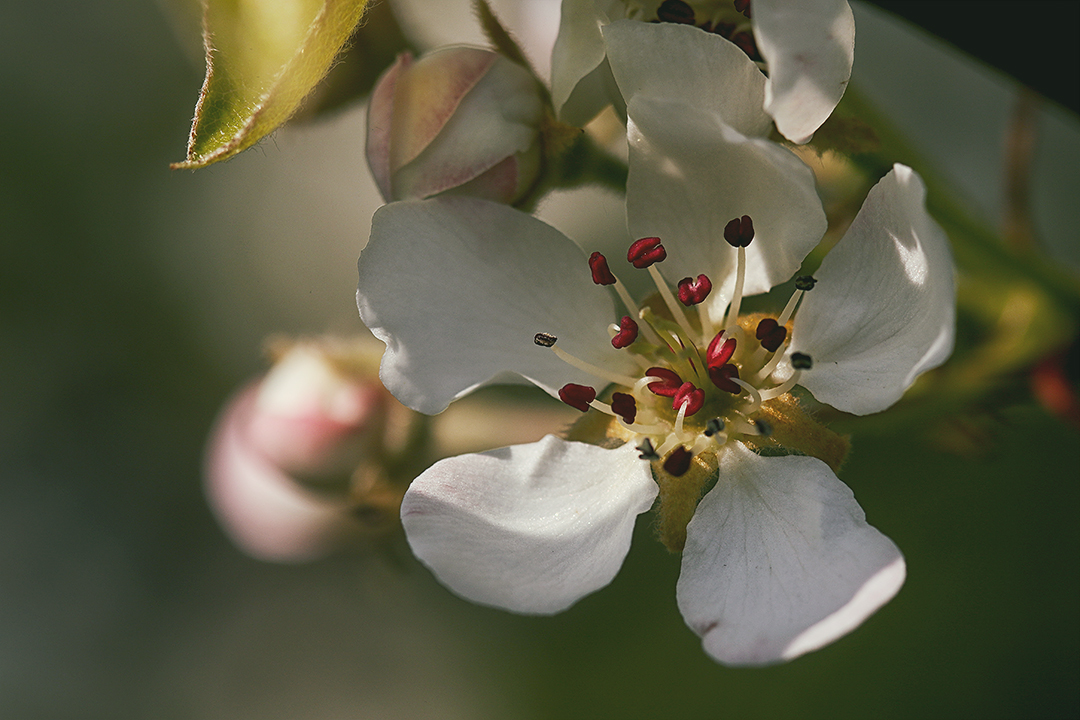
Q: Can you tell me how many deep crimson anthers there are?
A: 13